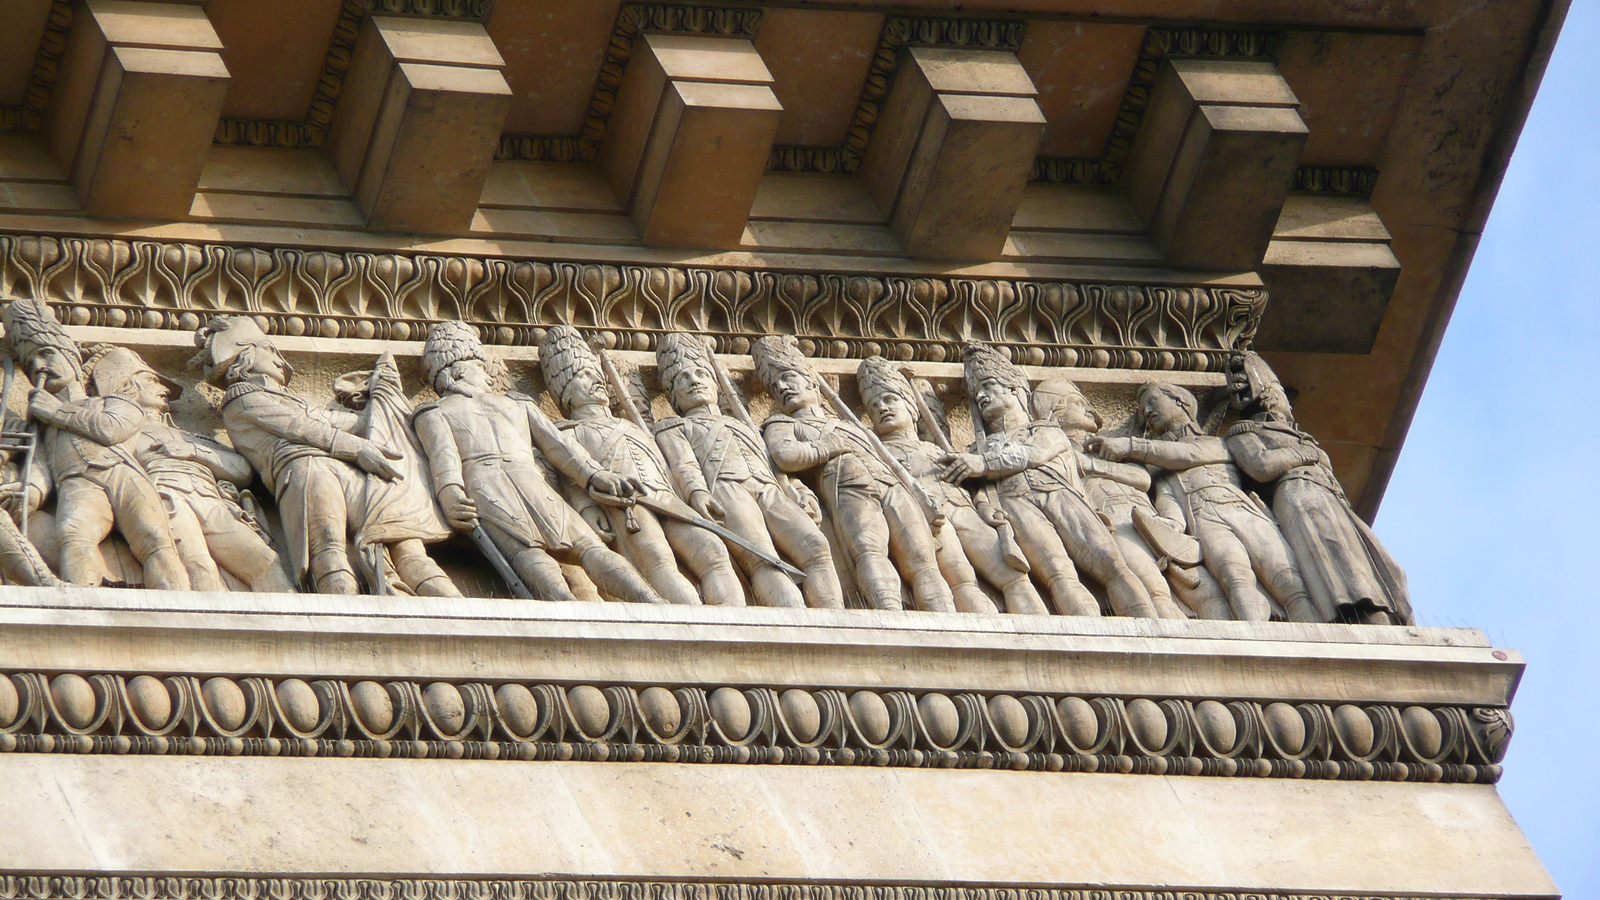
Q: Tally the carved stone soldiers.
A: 12